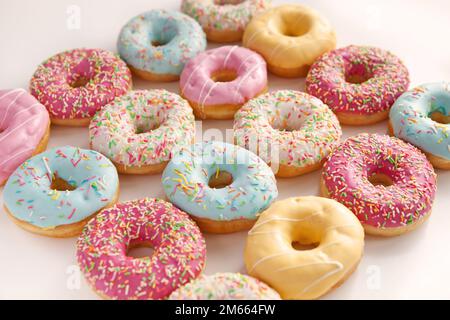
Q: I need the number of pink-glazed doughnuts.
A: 6